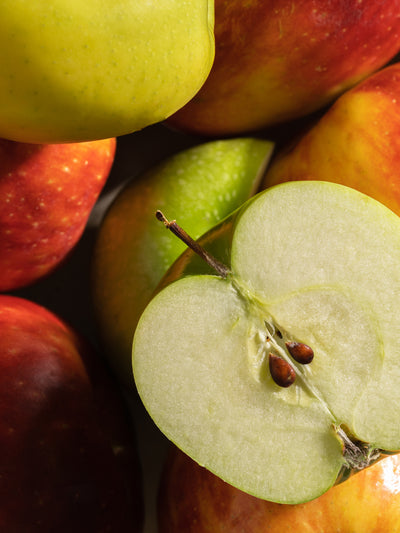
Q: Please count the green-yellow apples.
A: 3